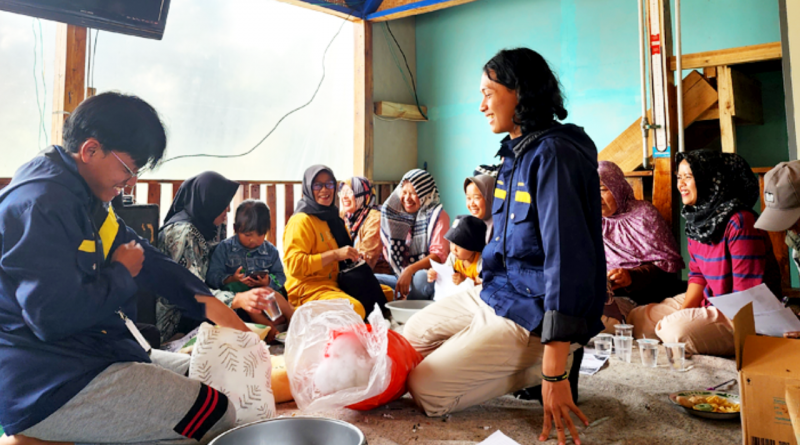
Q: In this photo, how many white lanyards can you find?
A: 1